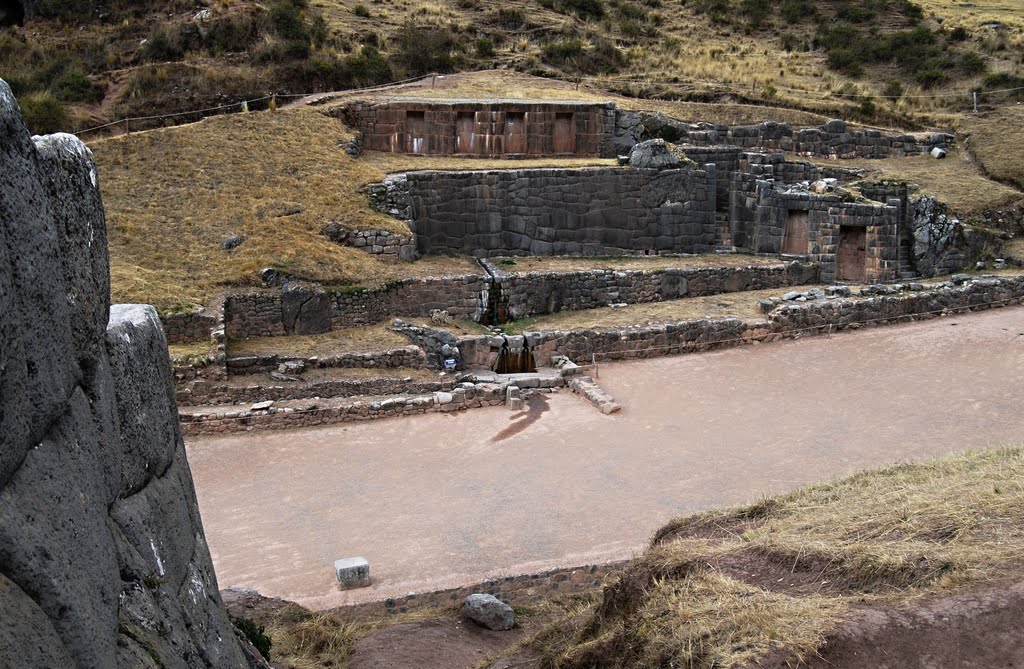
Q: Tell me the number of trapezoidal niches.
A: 6